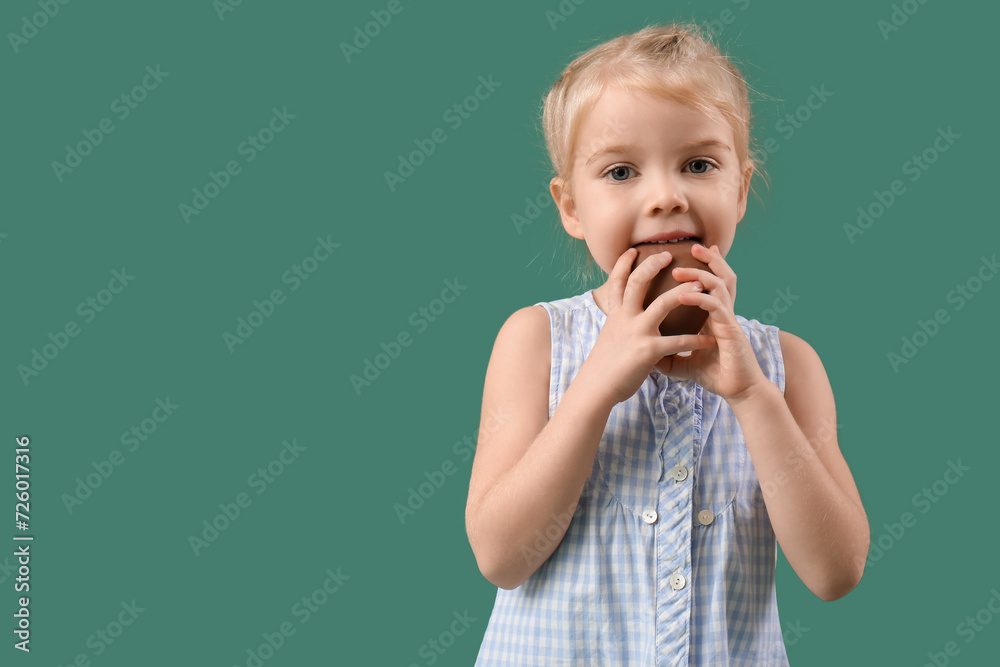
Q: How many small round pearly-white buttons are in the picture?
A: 4